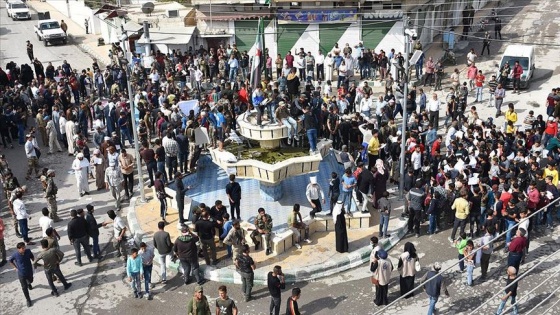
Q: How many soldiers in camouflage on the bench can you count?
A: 1